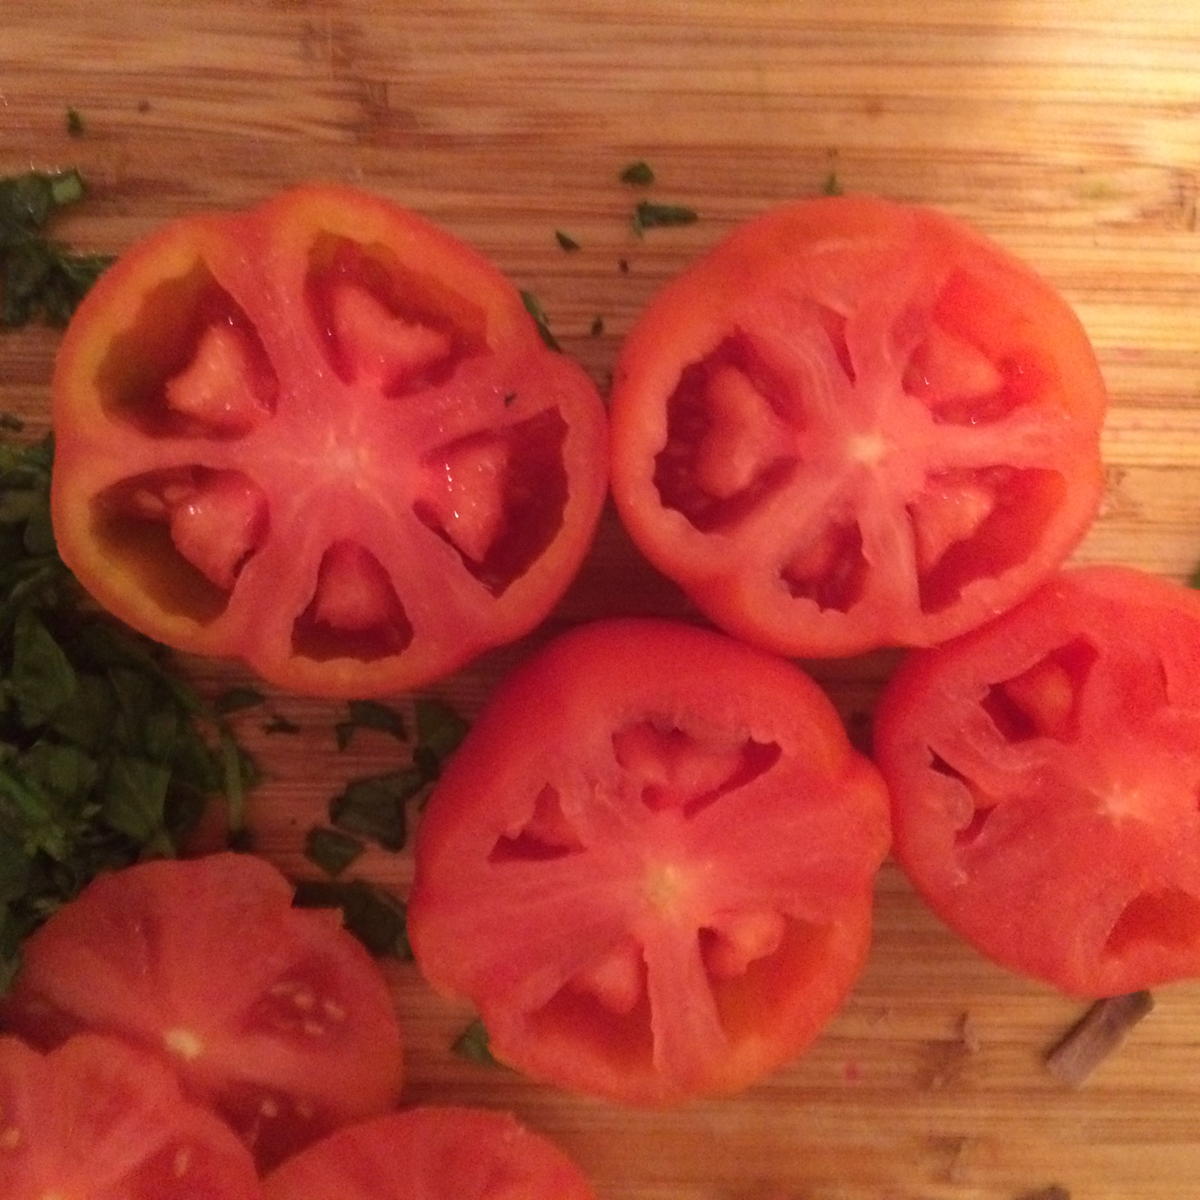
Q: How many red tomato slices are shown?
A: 7